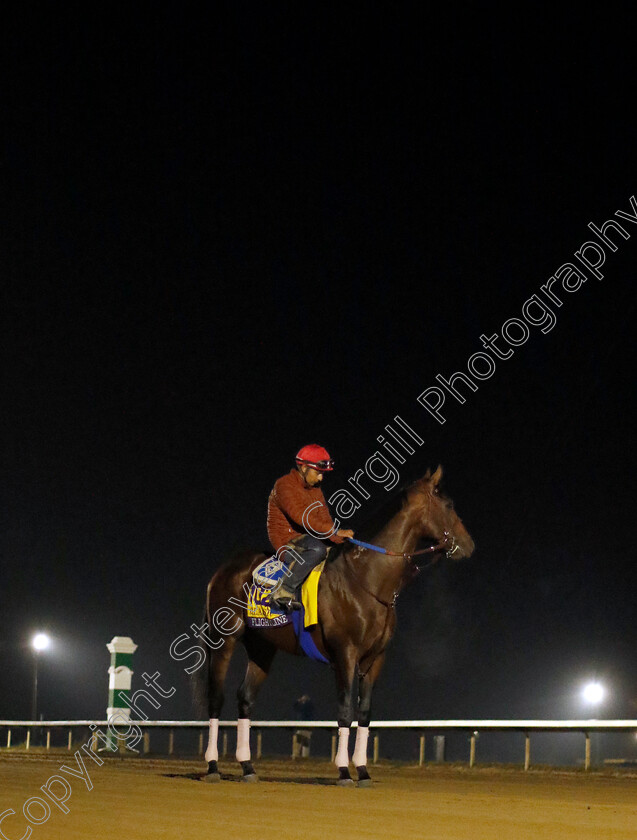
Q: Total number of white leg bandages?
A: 4